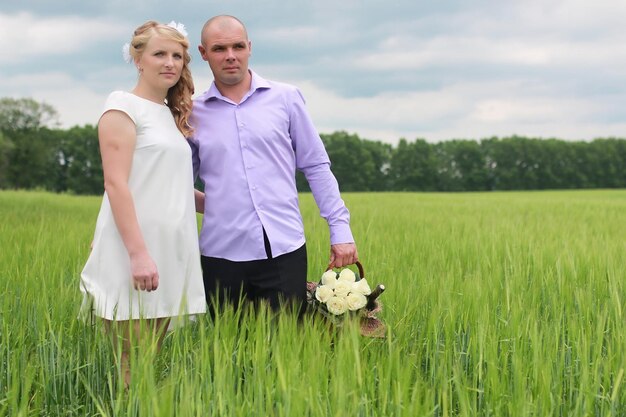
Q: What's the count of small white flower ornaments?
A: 2